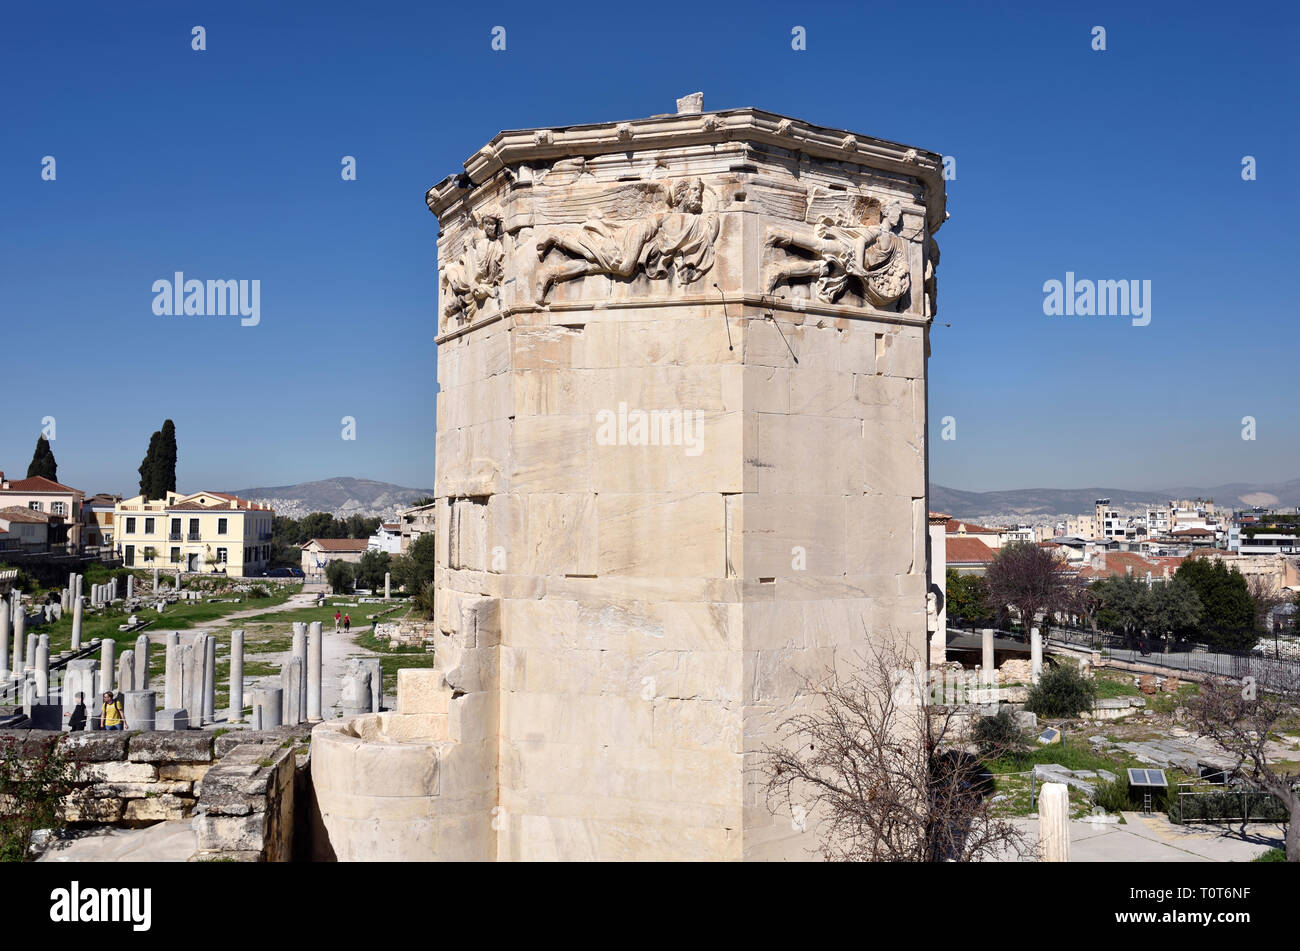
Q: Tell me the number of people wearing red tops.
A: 2